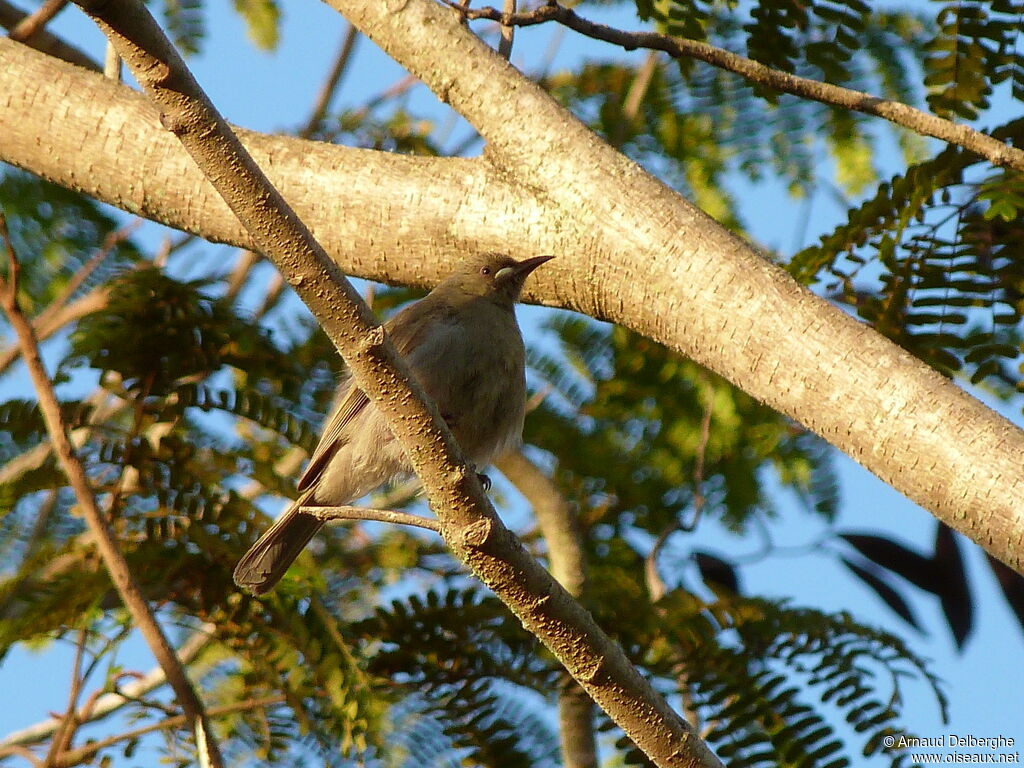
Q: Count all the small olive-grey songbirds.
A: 1